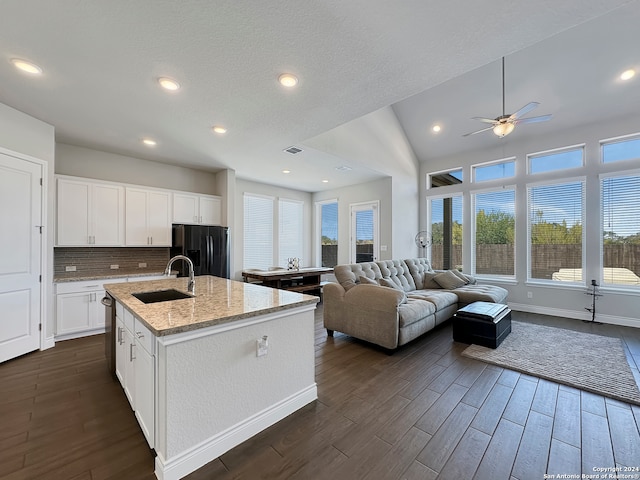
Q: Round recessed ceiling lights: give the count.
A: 9